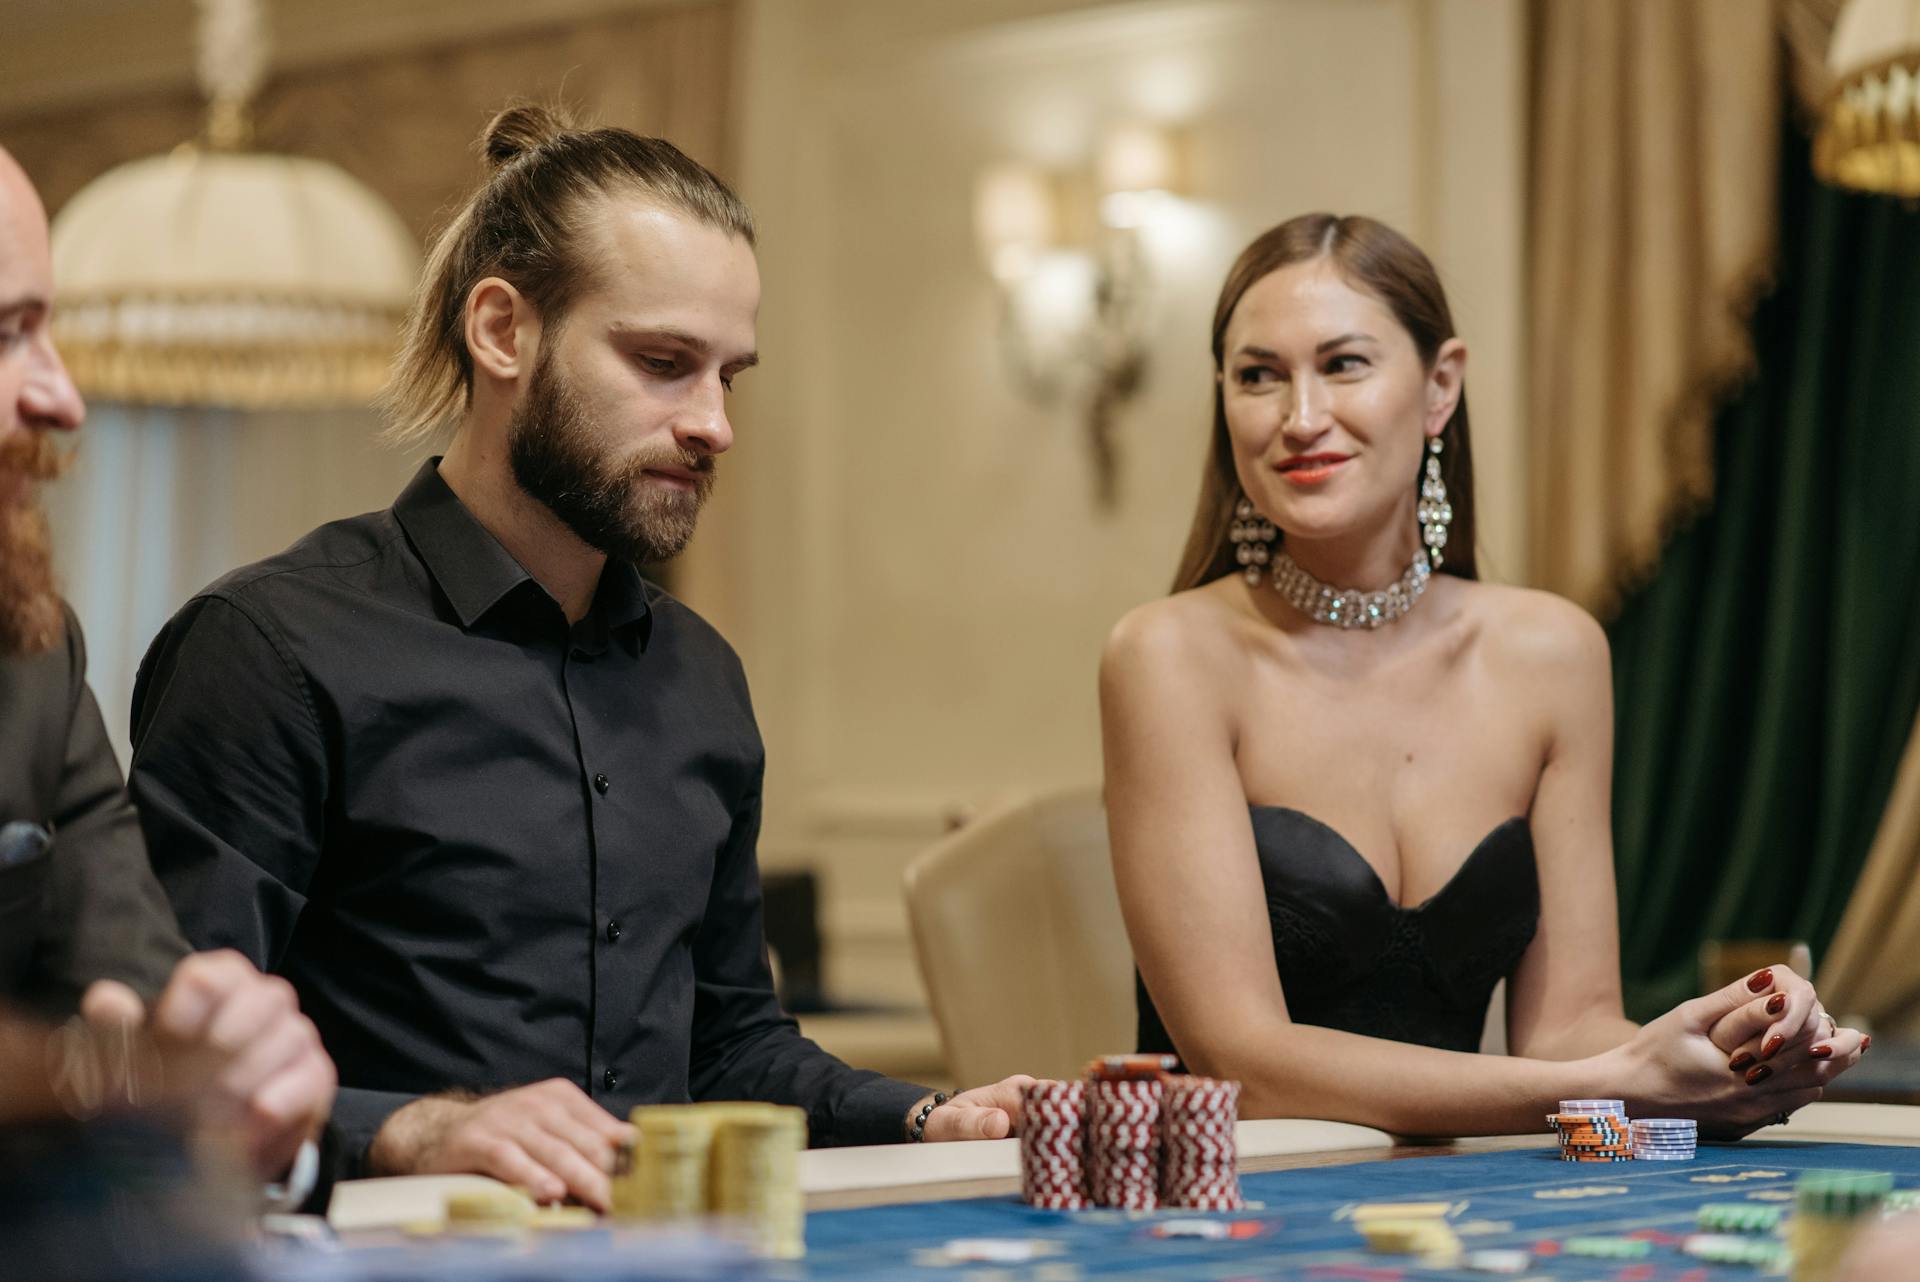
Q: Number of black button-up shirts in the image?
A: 1